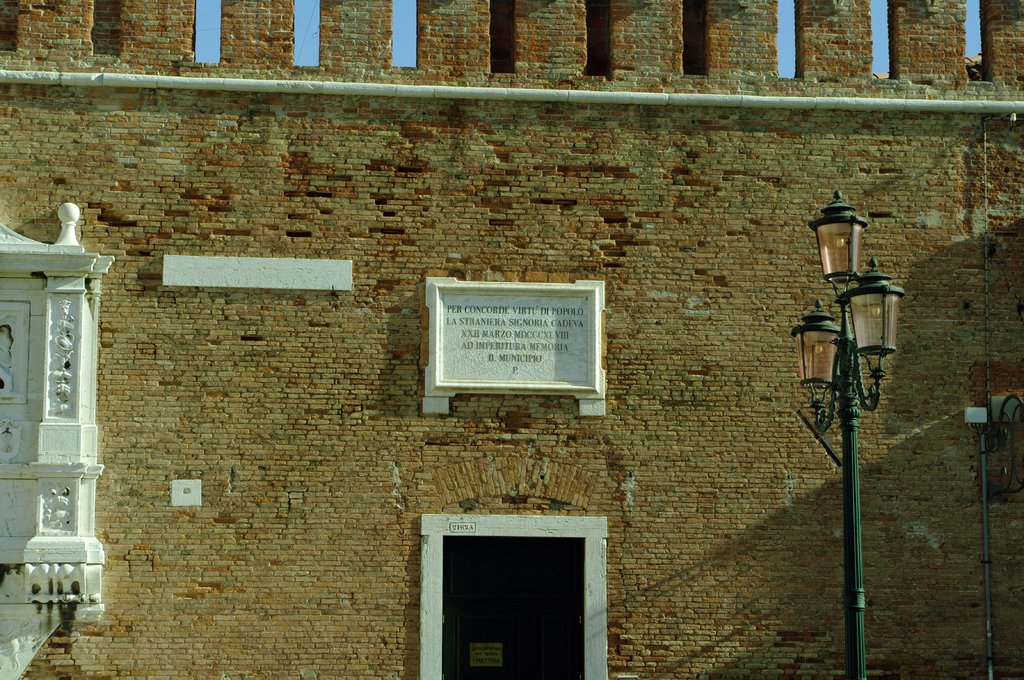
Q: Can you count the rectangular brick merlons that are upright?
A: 11